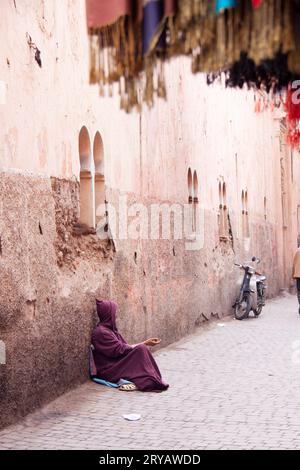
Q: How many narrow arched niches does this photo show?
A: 8